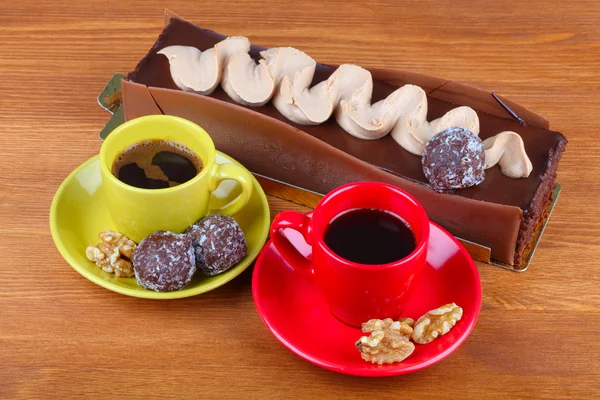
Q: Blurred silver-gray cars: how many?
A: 0